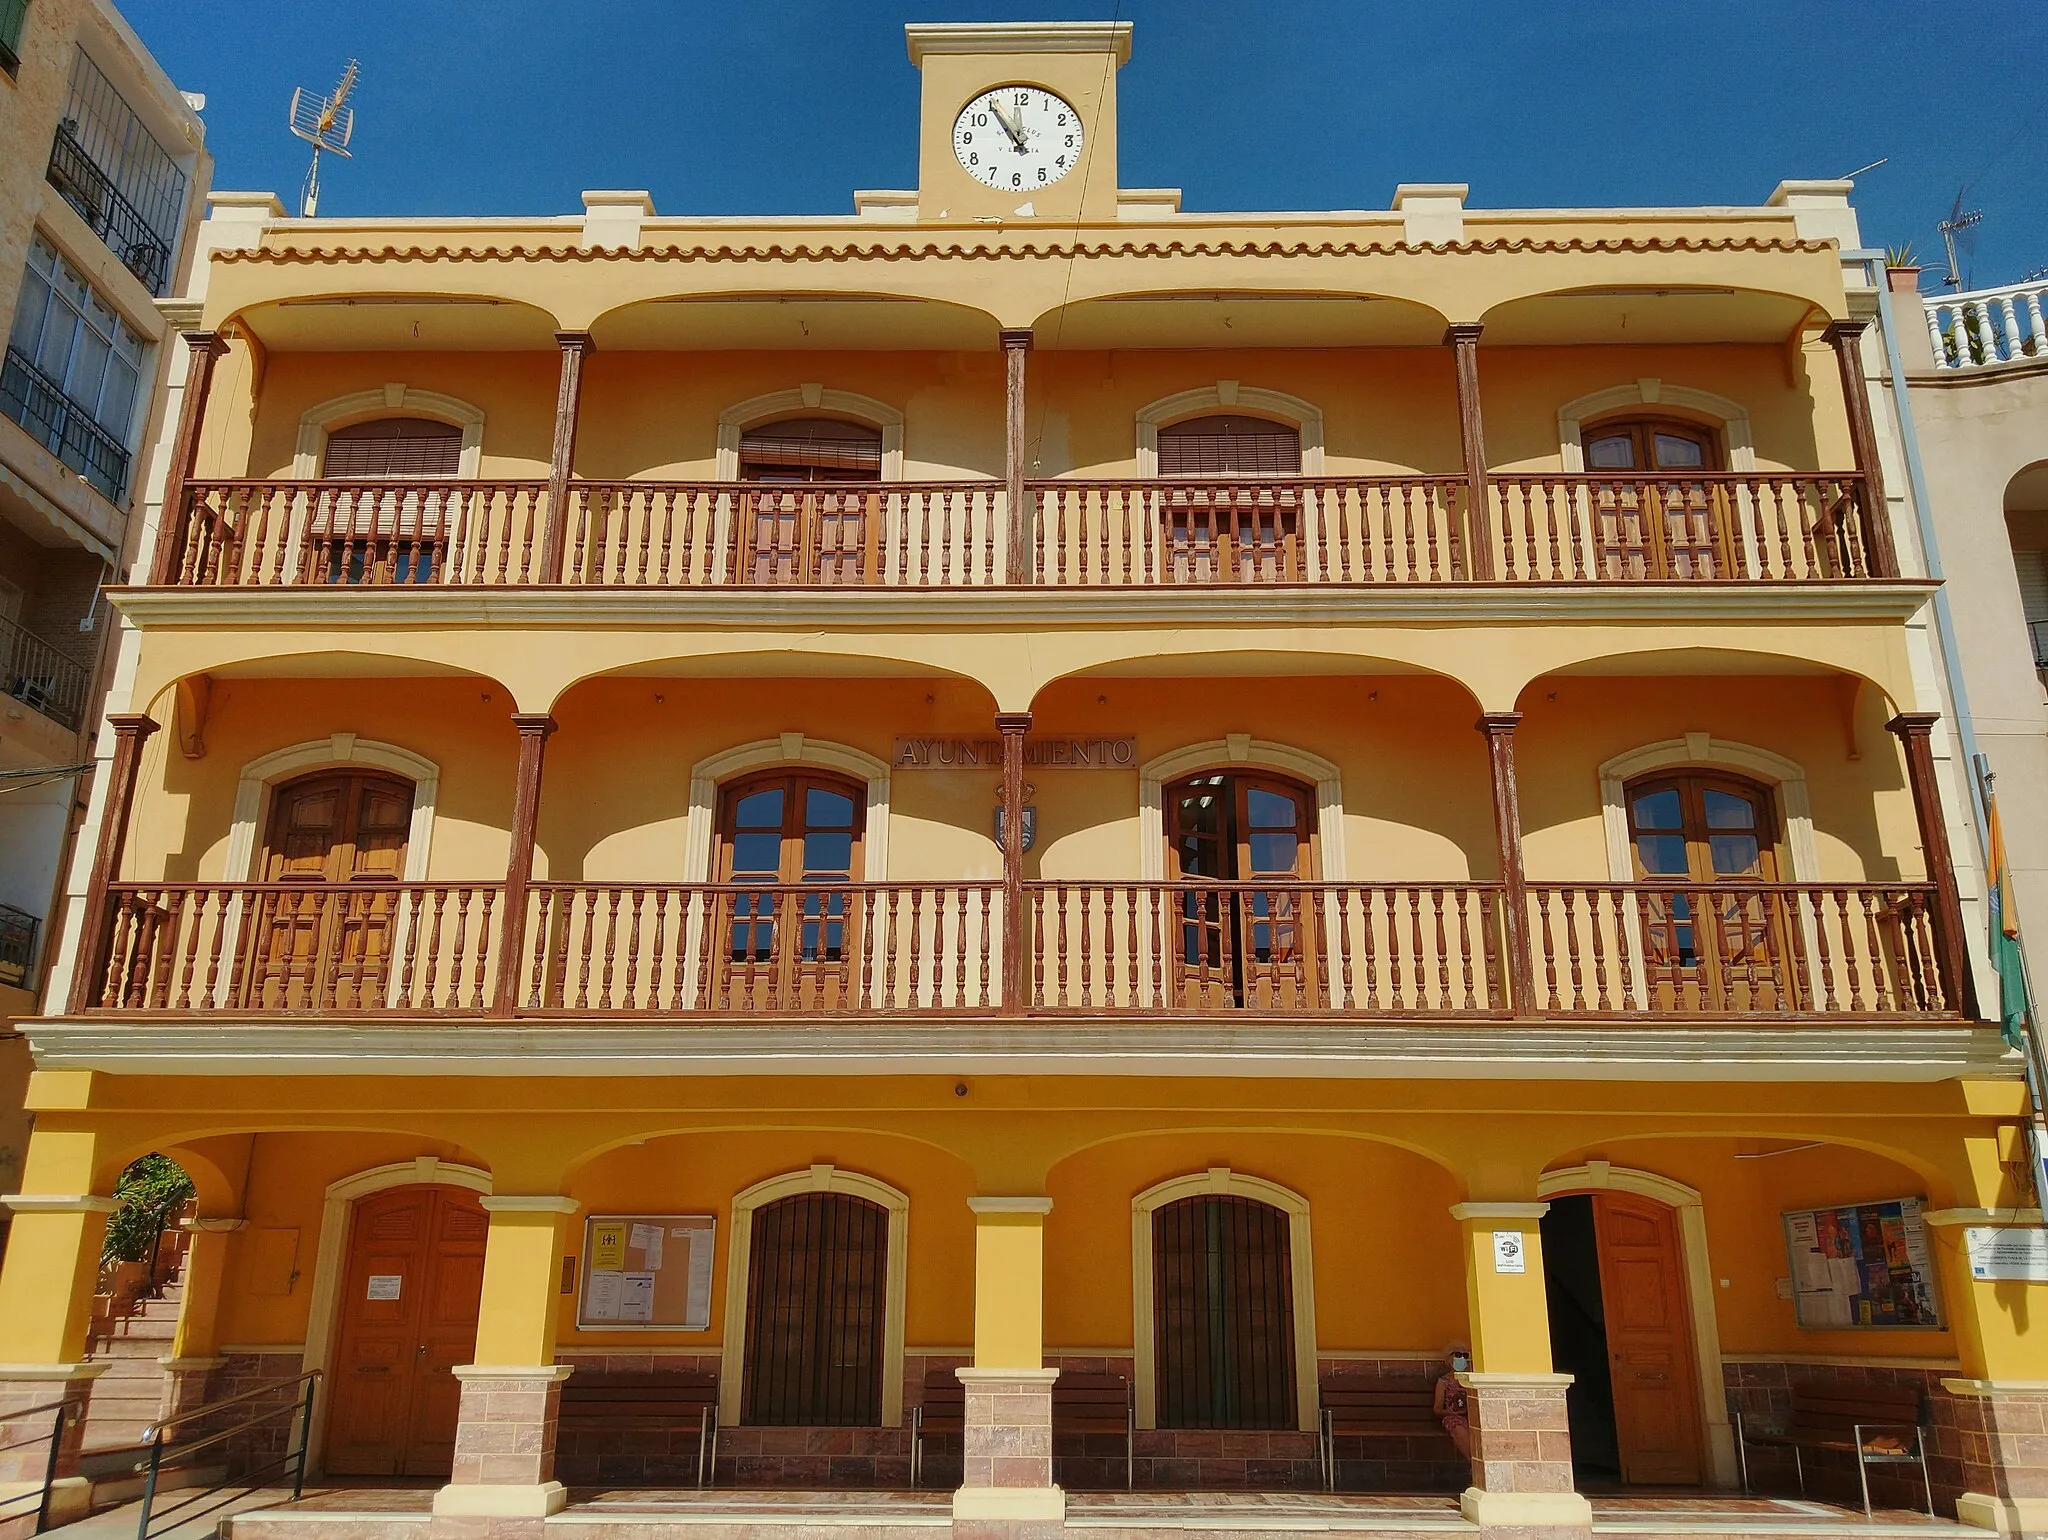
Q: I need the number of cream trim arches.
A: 12